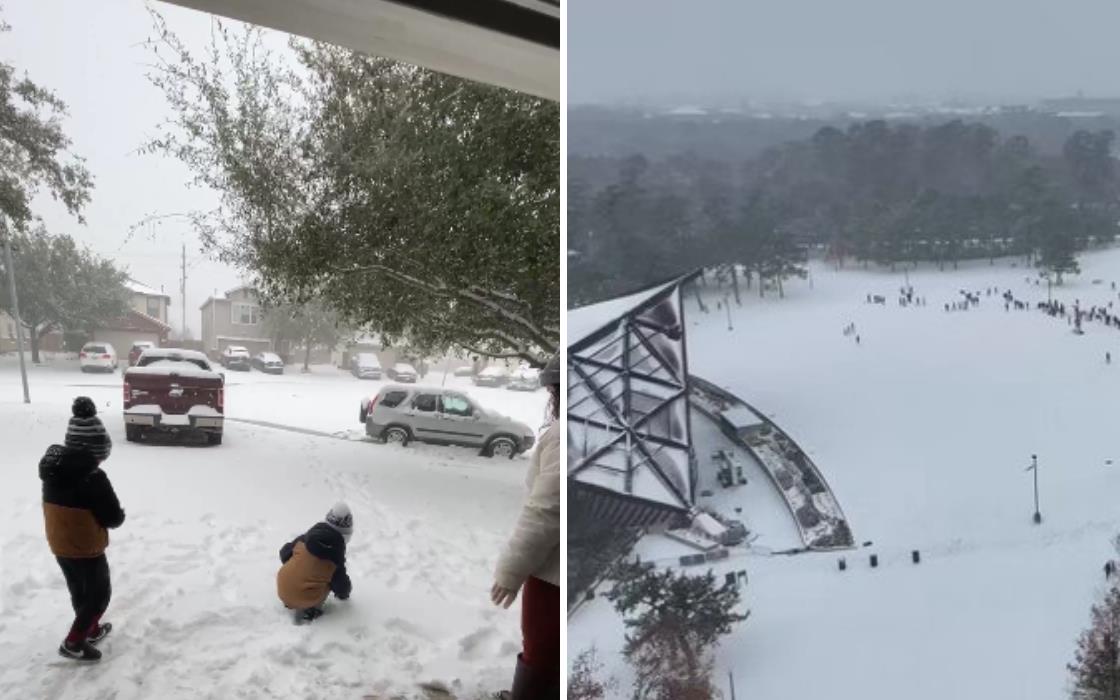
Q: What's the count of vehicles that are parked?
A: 11